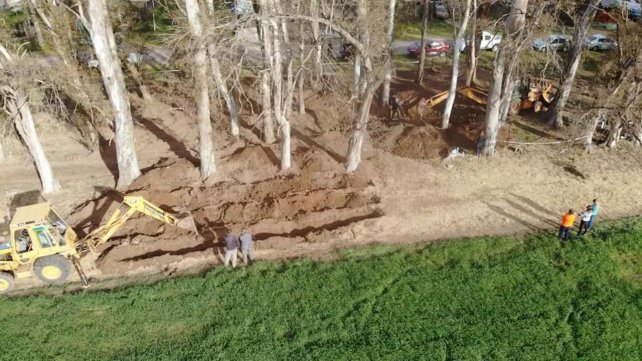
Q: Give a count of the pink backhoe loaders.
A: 0